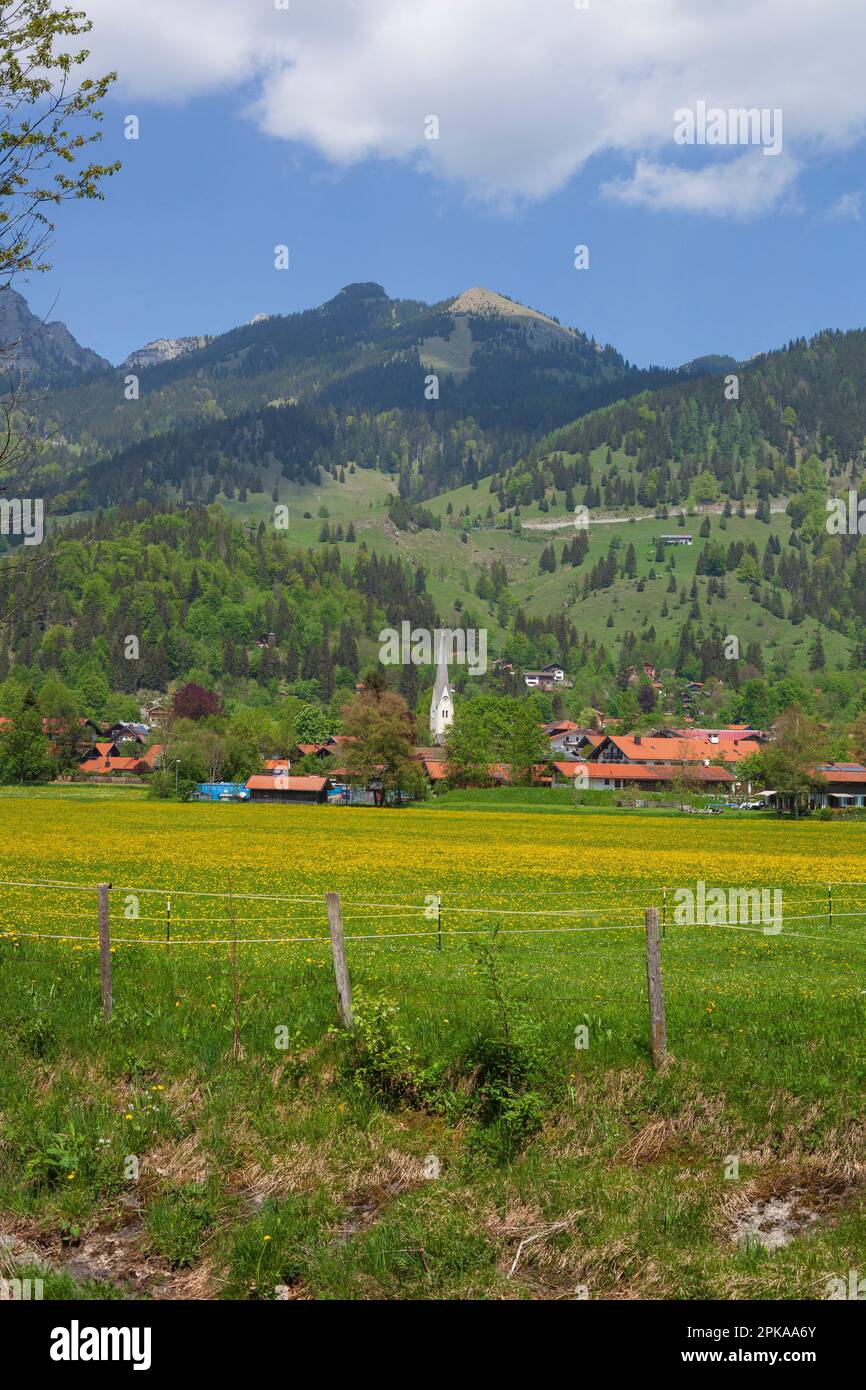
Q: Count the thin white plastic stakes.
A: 4